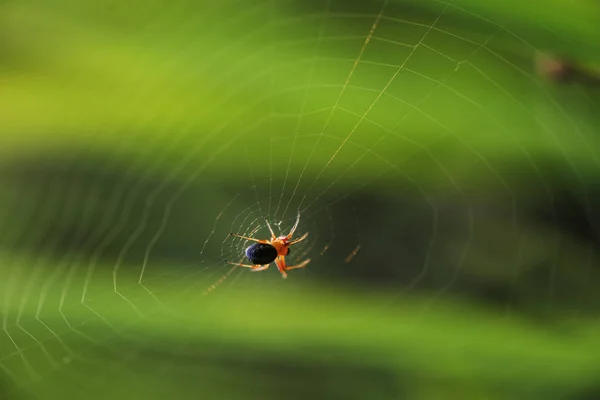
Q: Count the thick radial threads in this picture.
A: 2